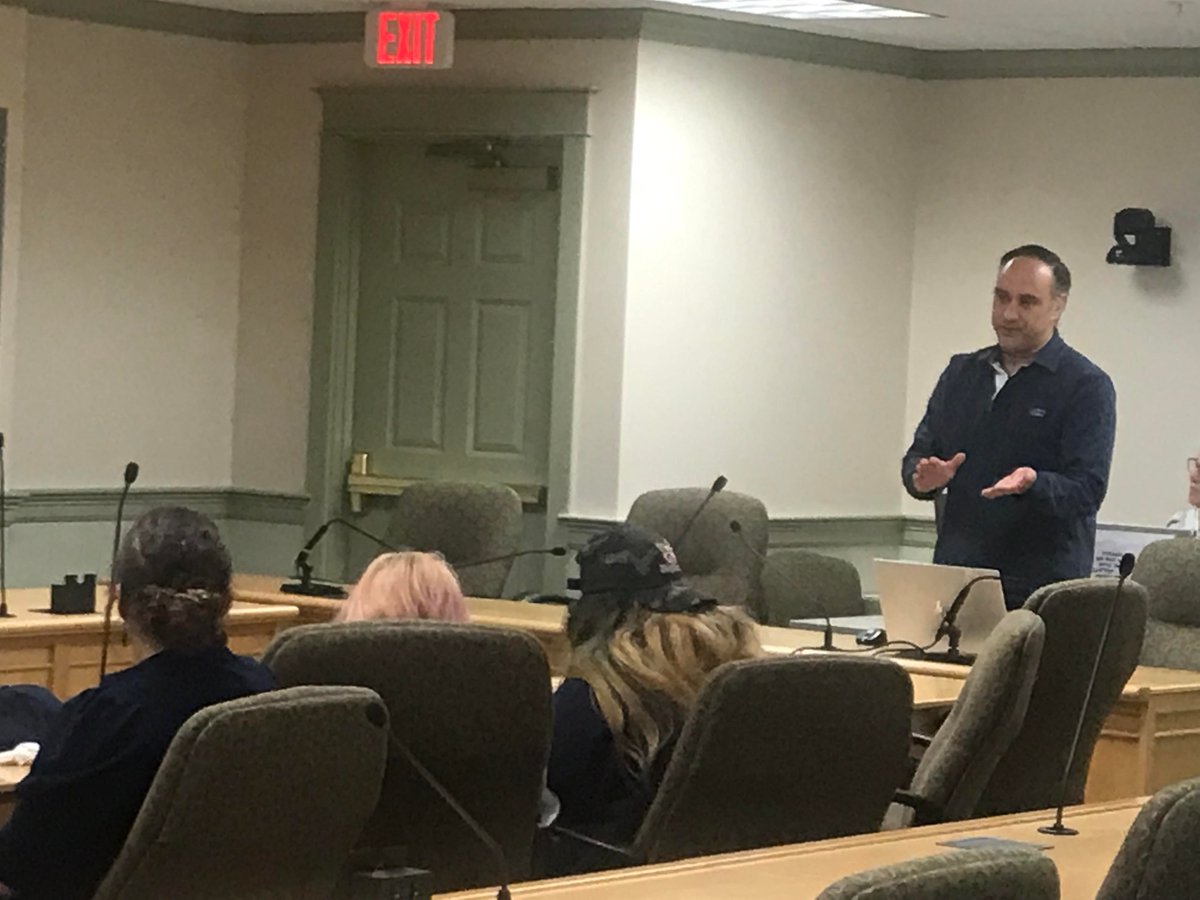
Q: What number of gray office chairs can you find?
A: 11